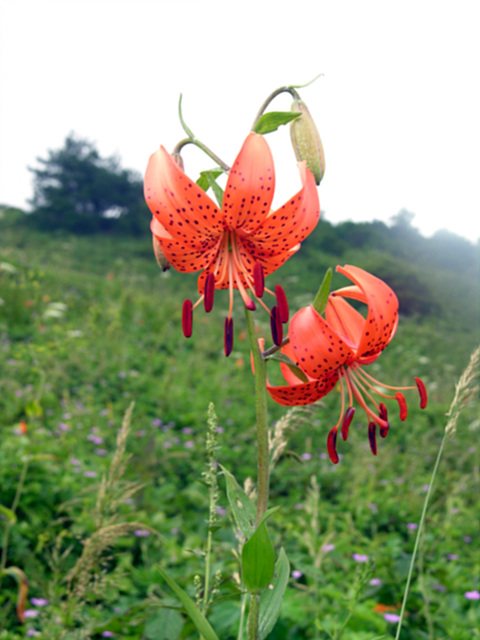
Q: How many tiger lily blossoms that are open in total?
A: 2